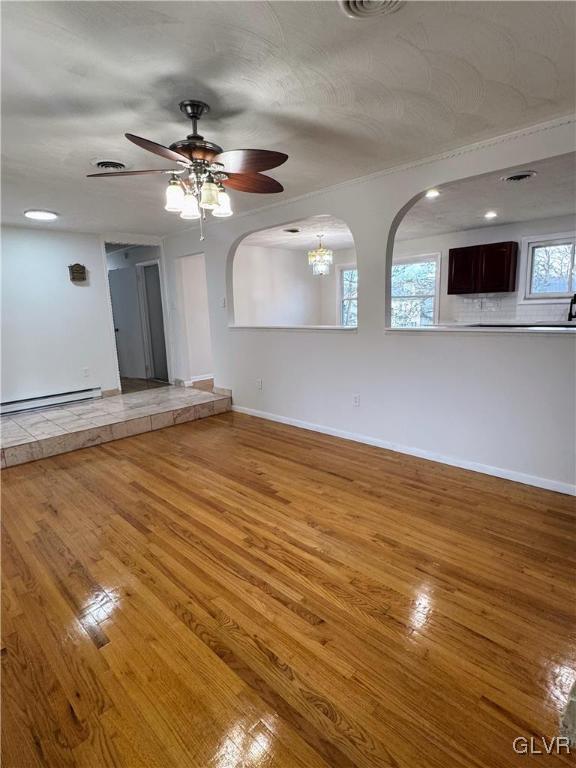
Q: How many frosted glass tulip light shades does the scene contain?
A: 4